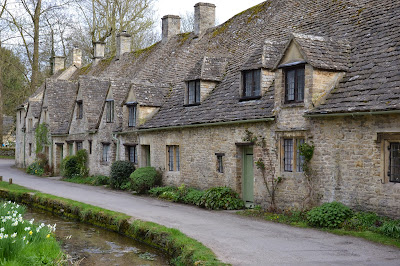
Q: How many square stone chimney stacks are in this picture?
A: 6